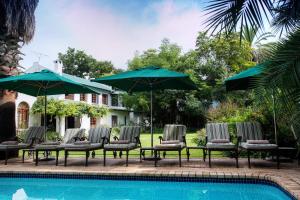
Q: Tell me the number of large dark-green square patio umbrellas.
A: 3